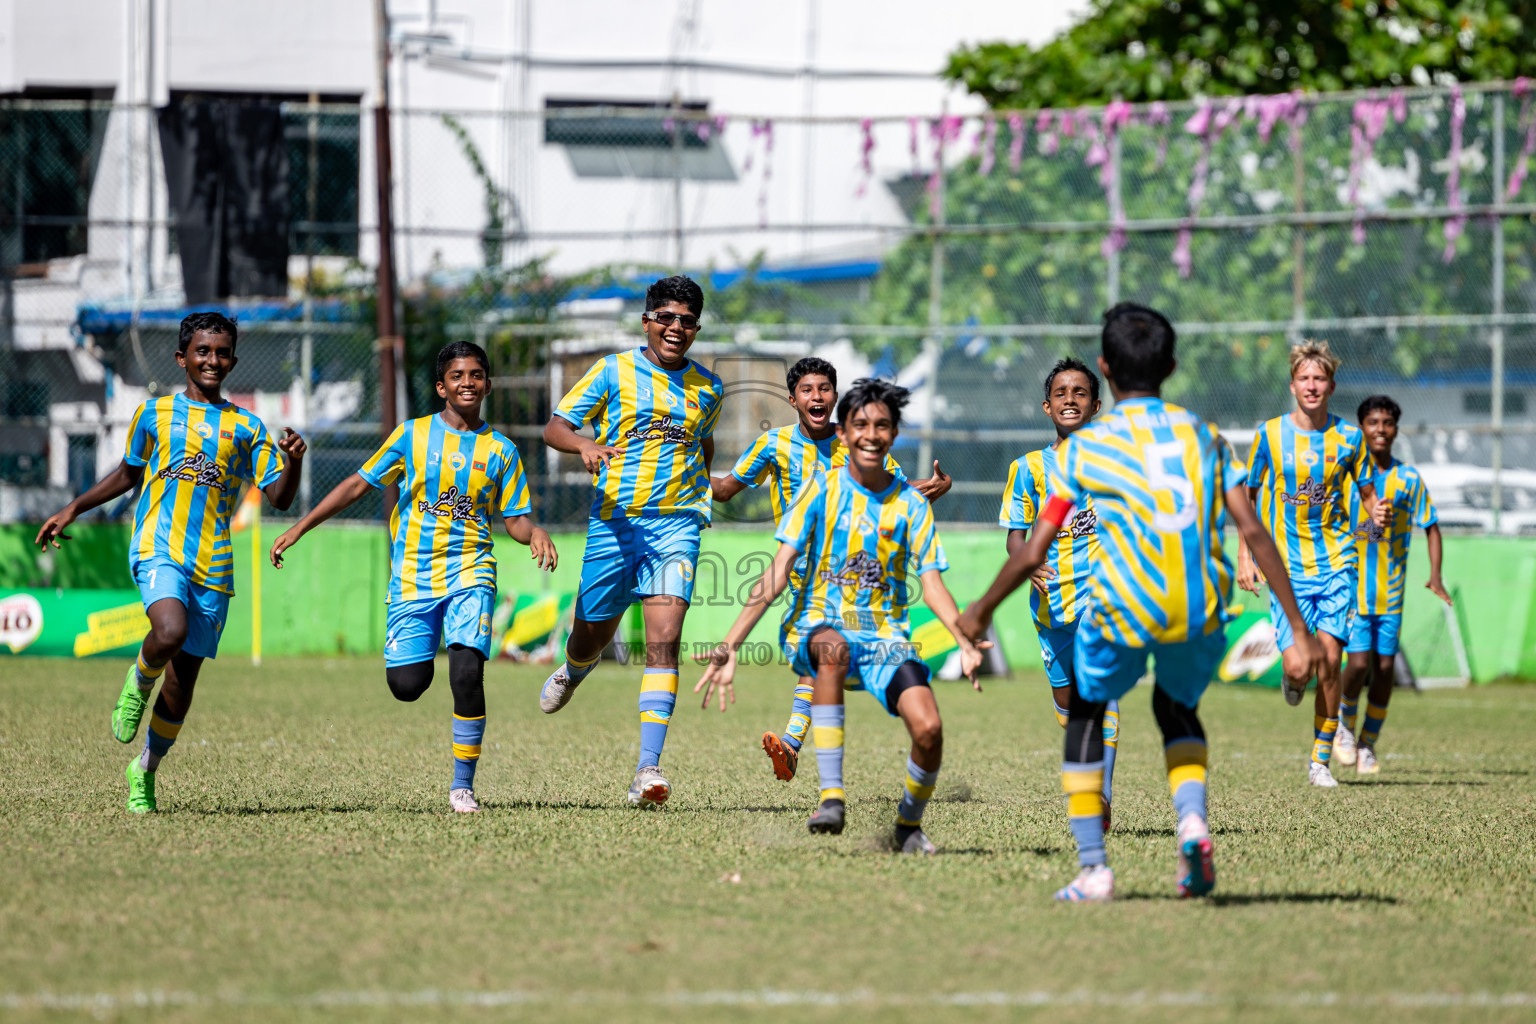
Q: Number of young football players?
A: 9